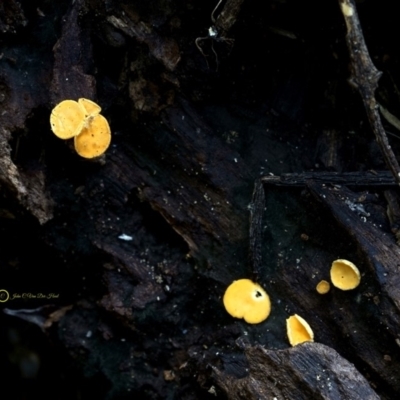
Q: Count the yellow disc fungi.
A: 7